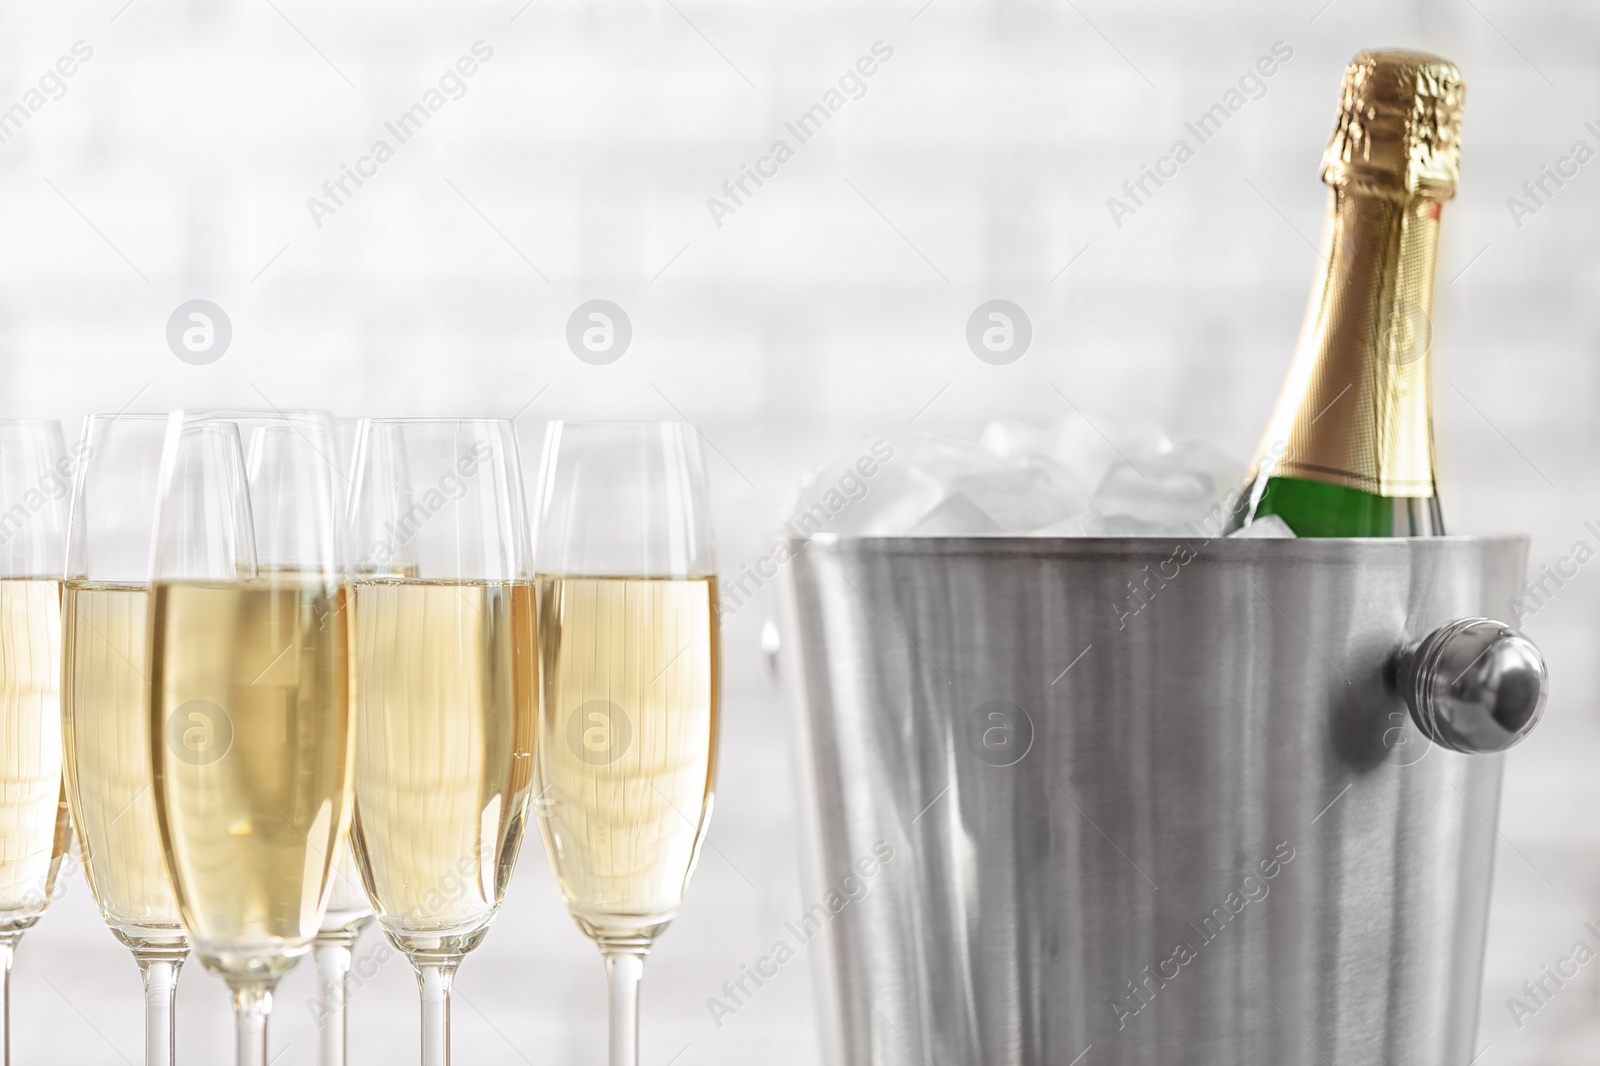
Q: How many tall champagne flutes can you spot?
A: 6